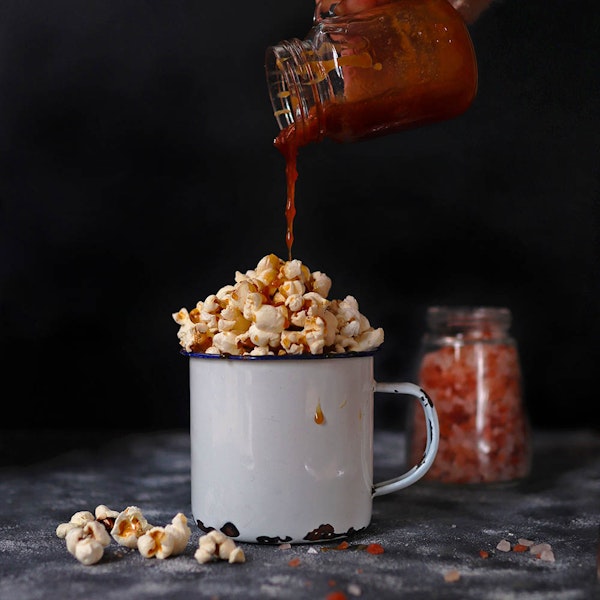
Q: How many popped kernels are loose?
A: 6